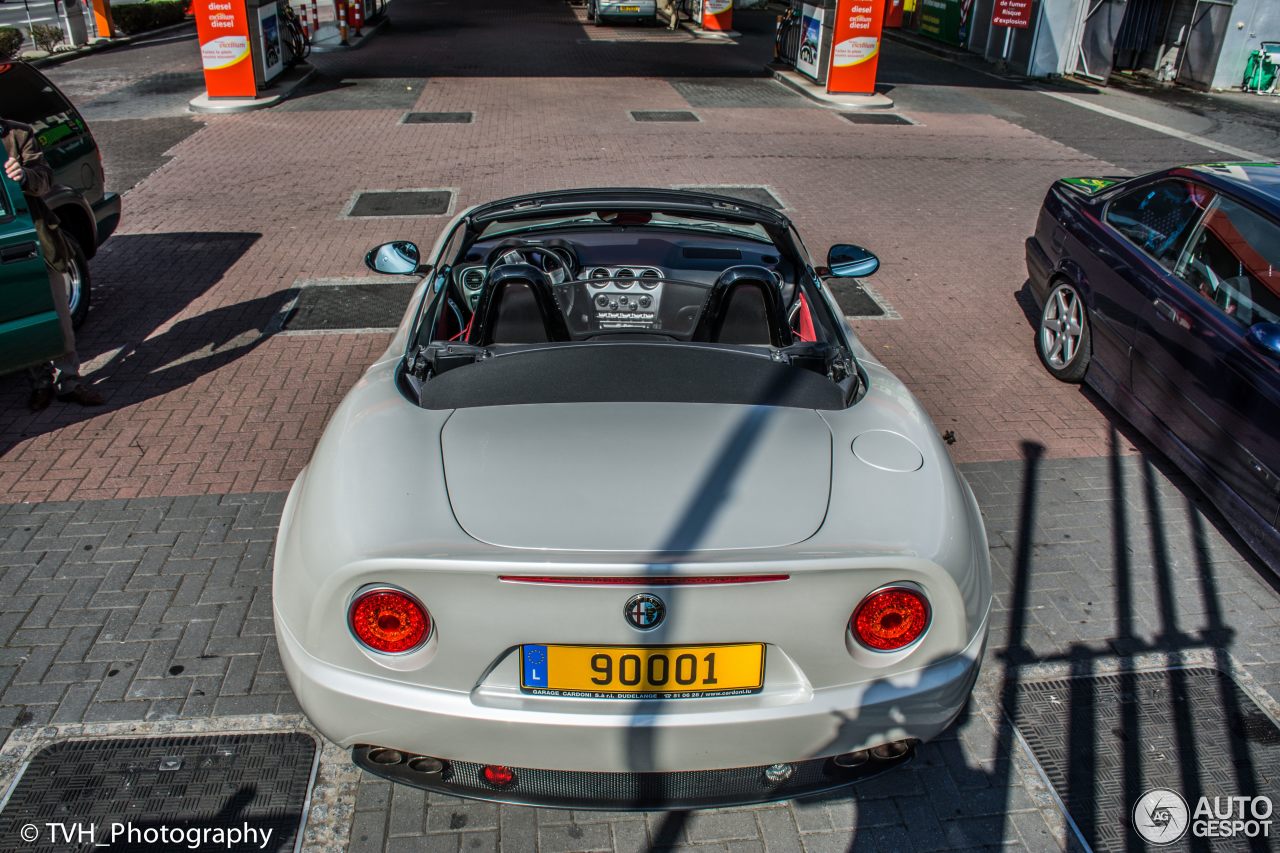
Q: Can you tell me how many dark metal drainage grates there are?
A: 9